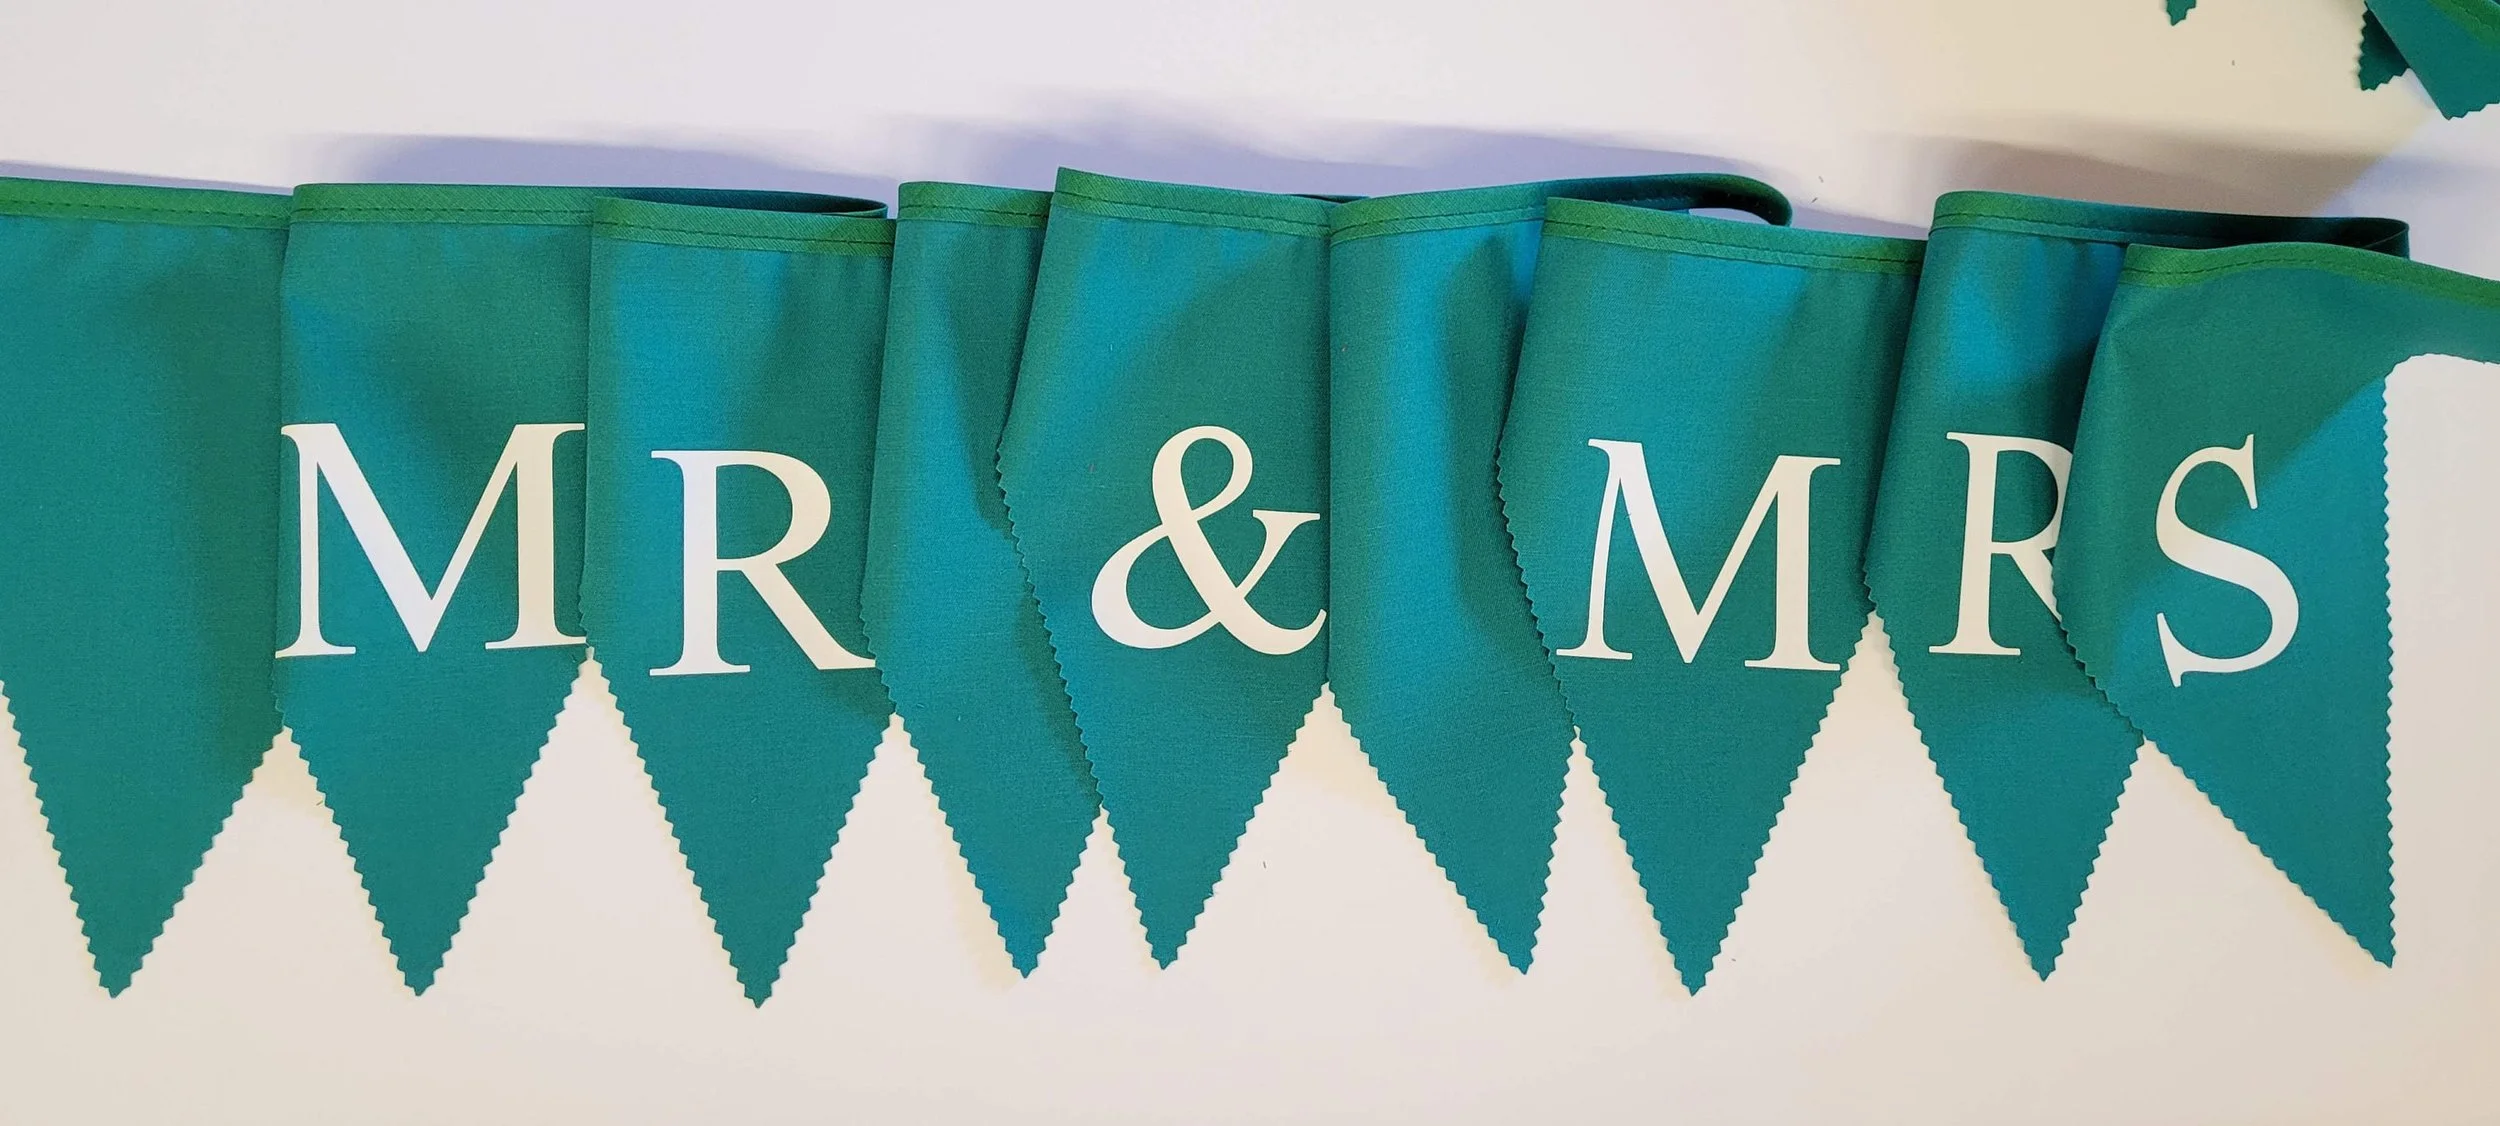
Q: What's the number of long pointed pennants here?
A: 9